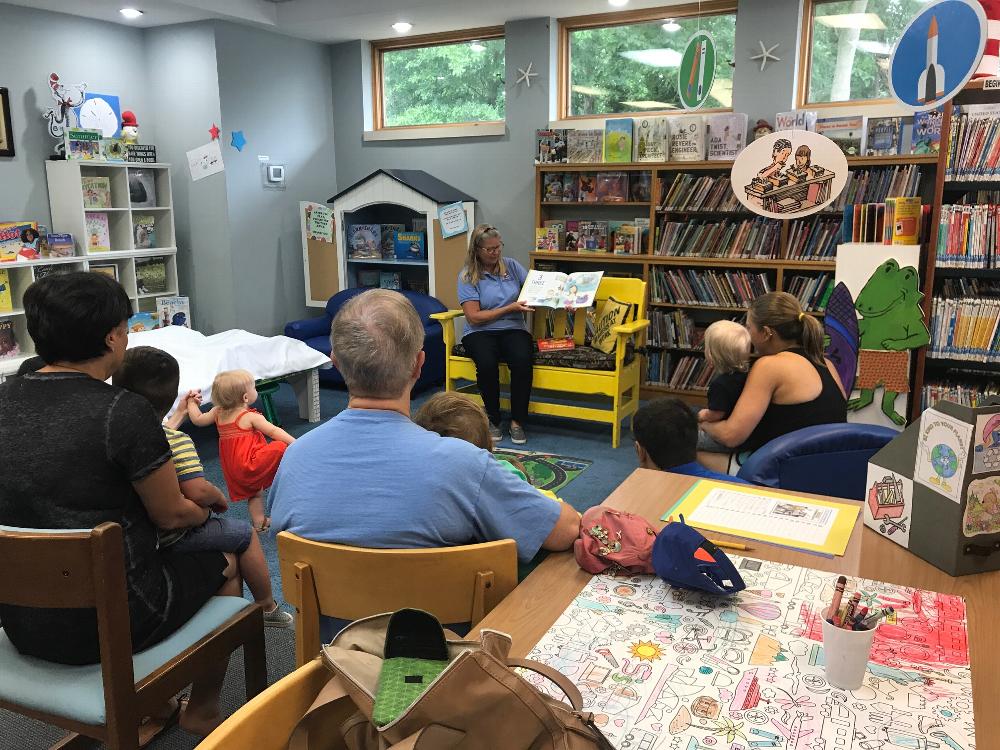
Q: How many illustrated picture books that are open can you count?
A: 1